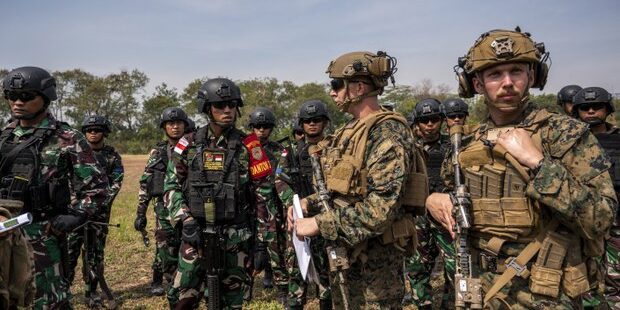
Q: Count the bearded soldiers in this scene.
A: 1